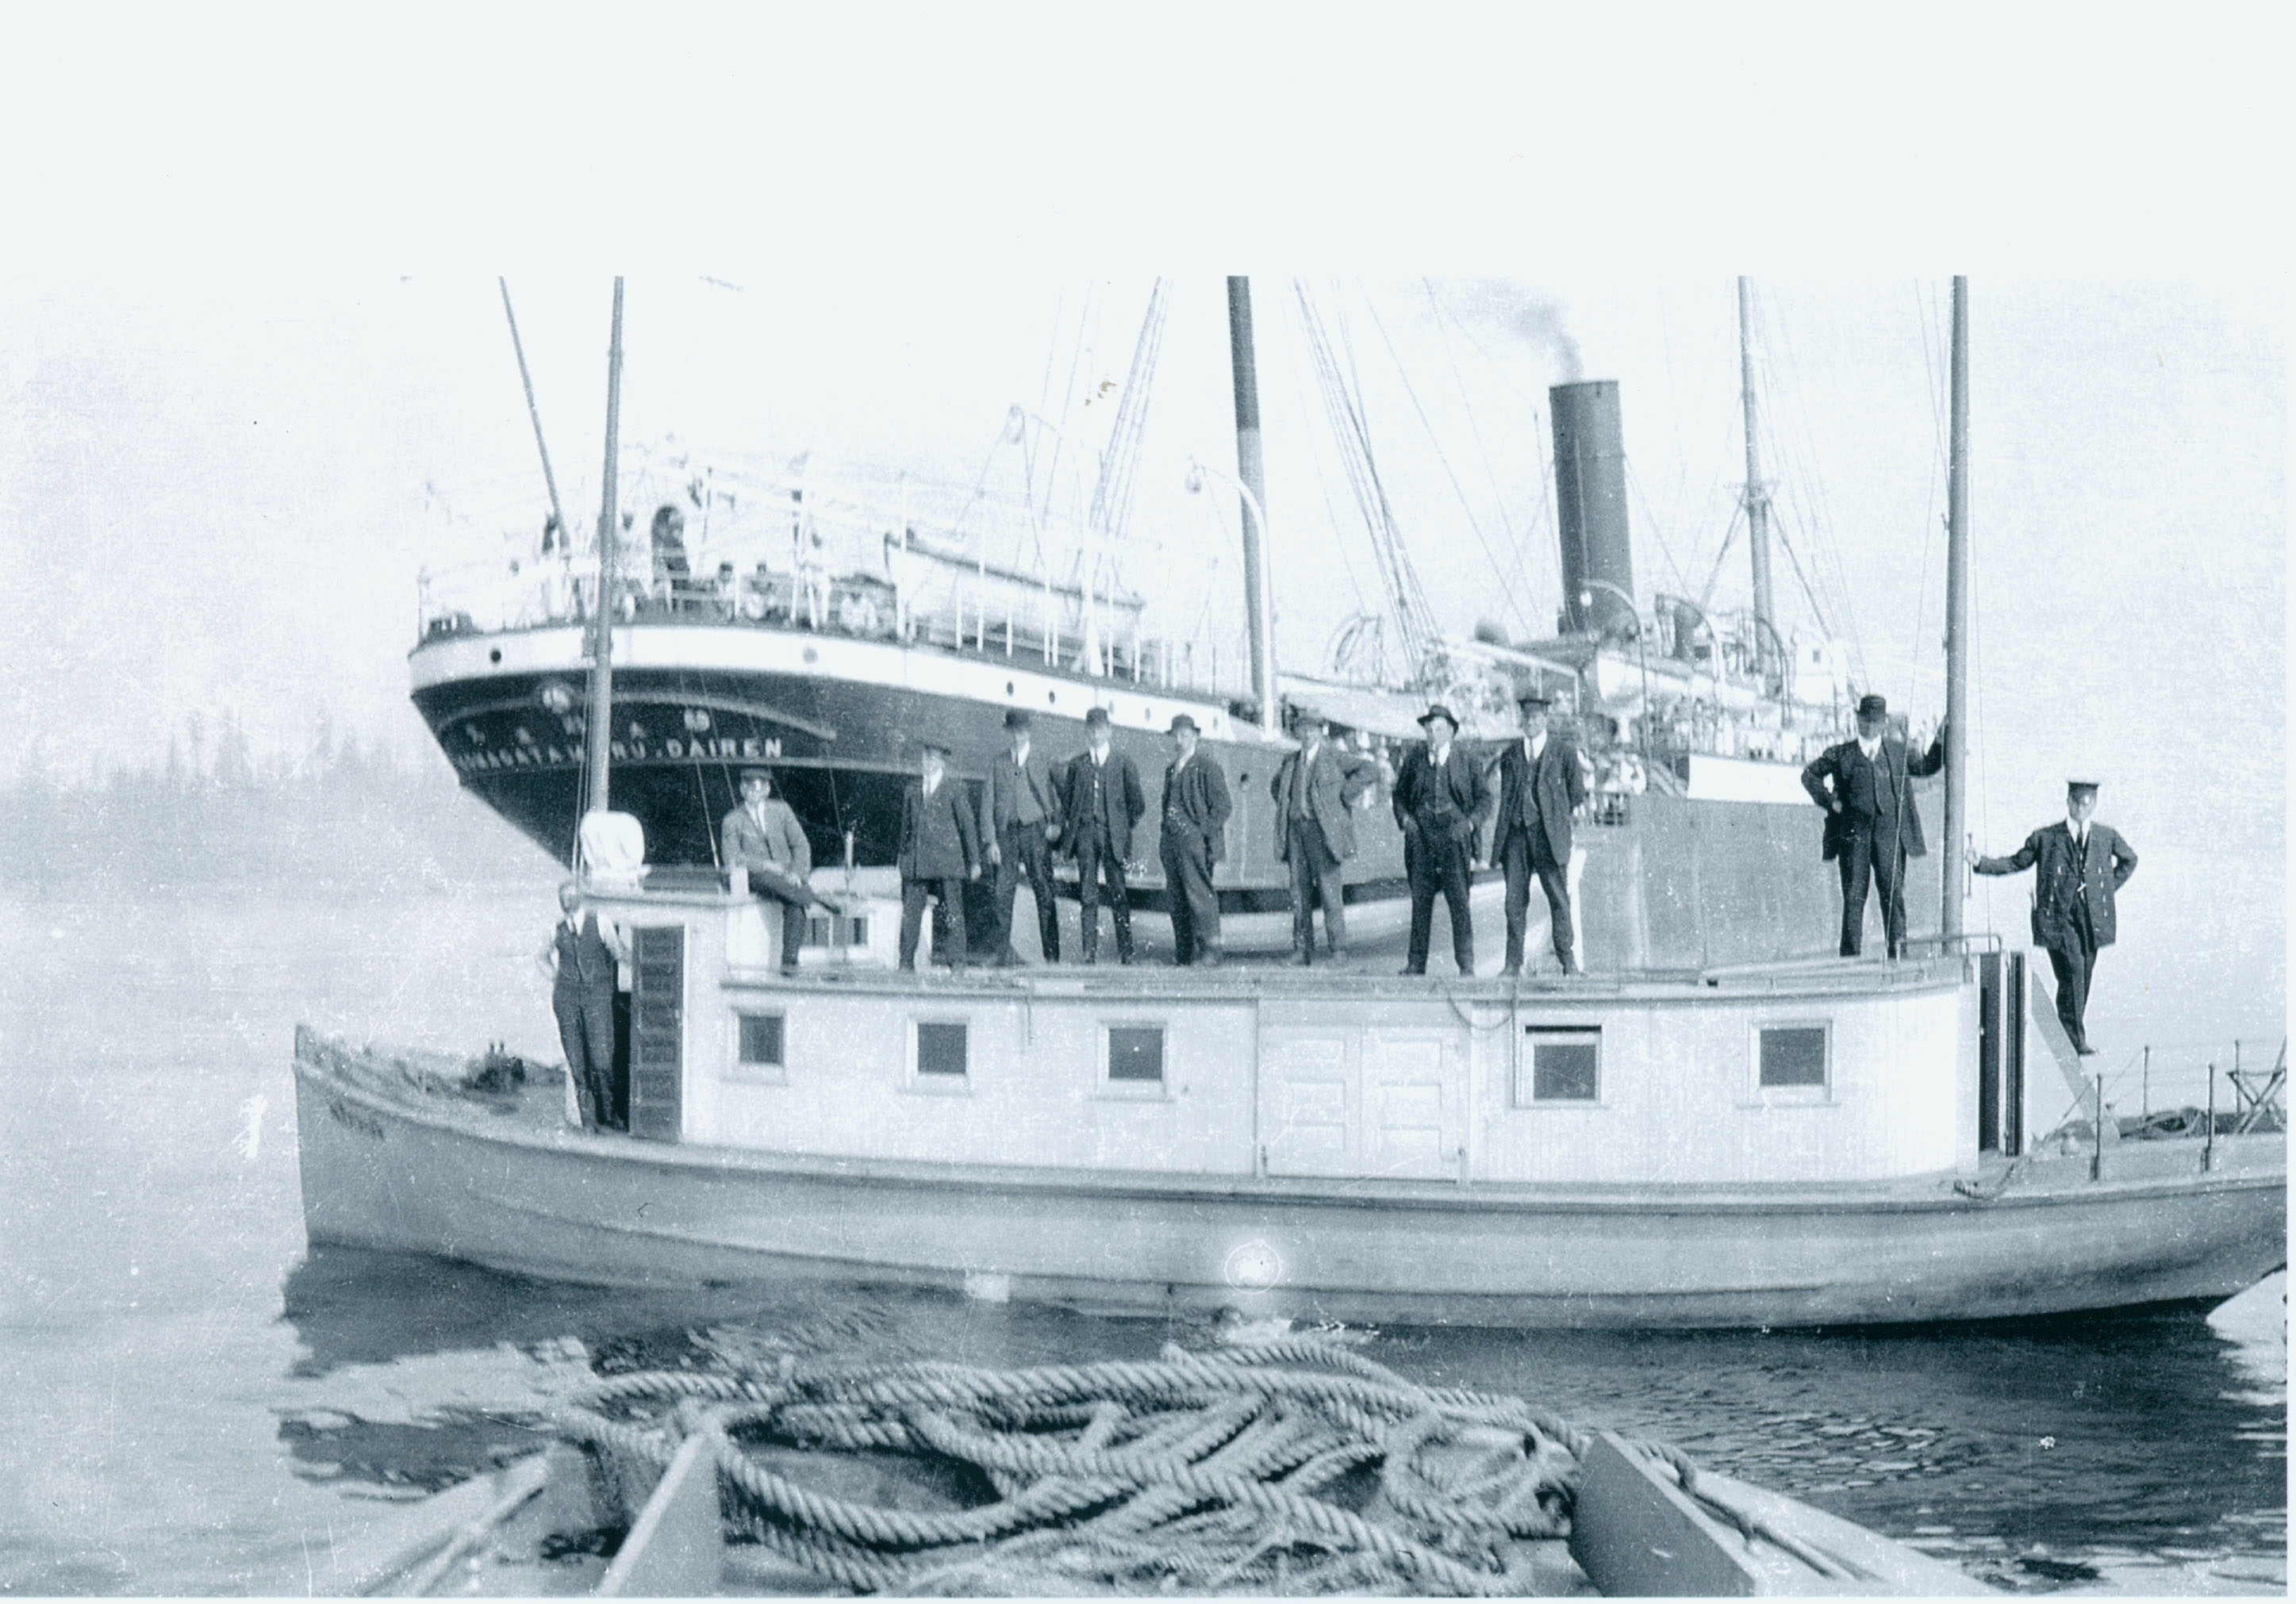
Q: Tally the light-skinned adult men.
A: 11